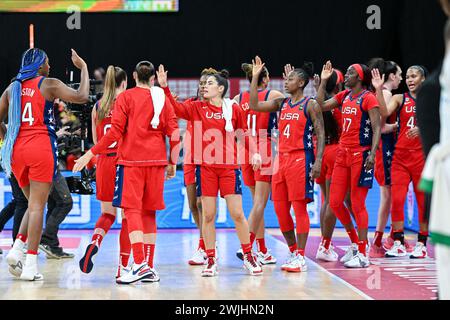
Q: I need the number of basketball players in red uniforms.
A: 11